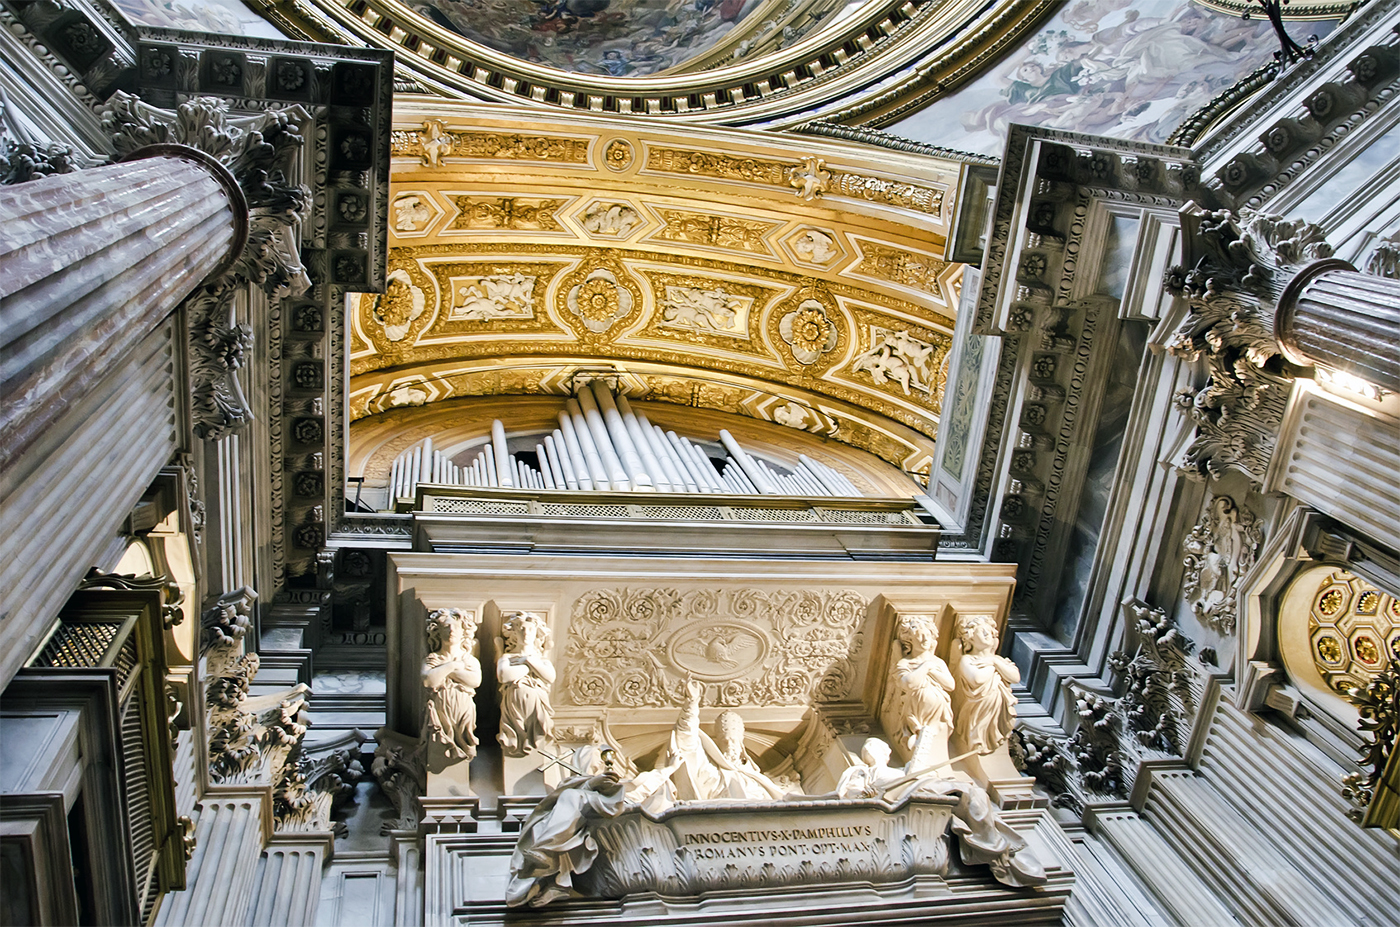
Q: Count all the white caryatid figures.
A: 4